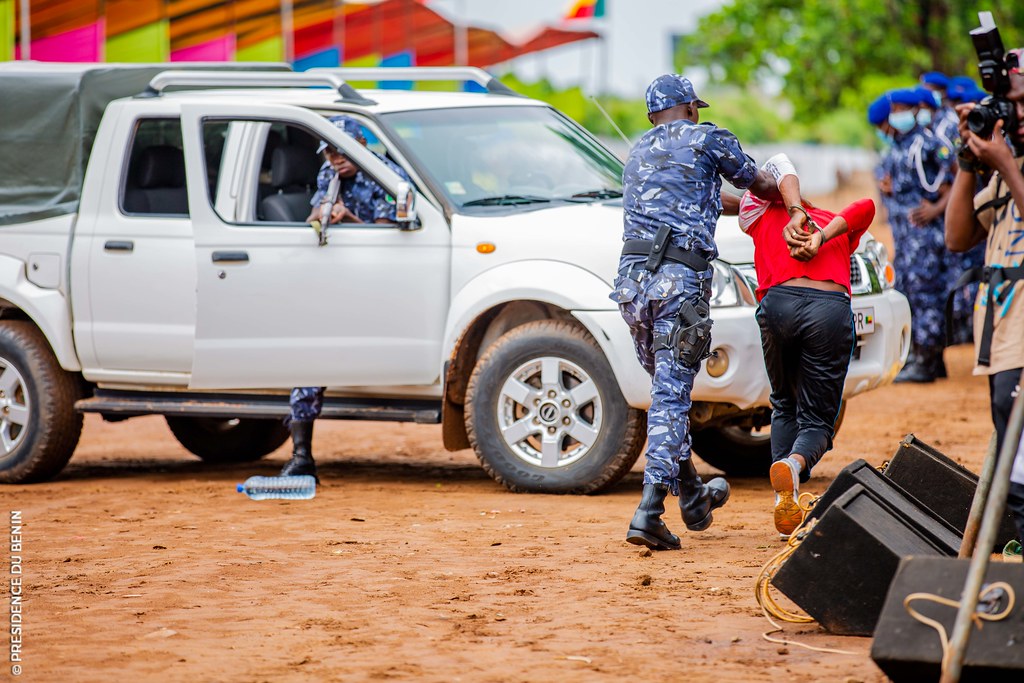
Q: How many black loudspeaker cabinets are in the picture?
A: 4